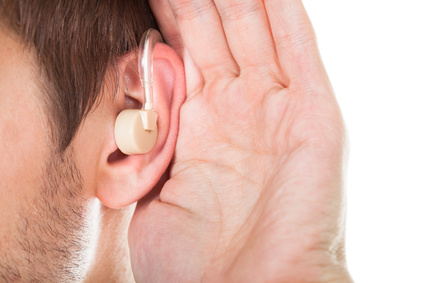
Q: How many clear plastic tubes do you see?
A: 1